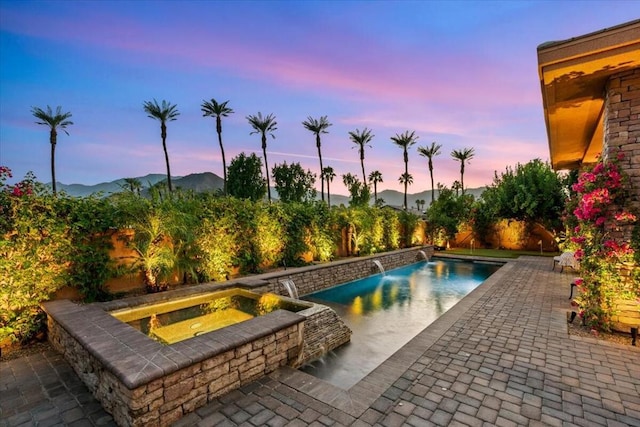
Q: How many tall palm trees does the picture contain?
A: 9